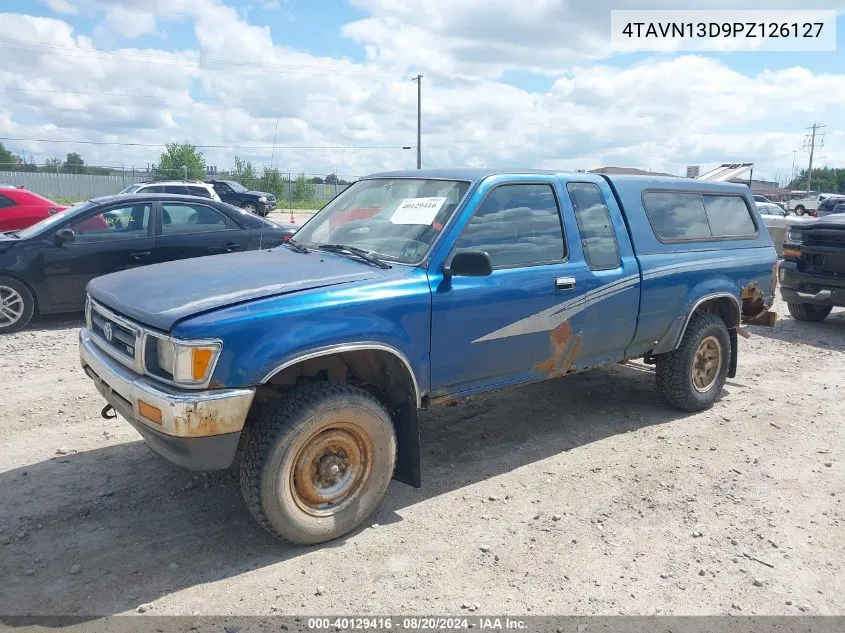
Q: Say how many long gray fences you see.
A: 1